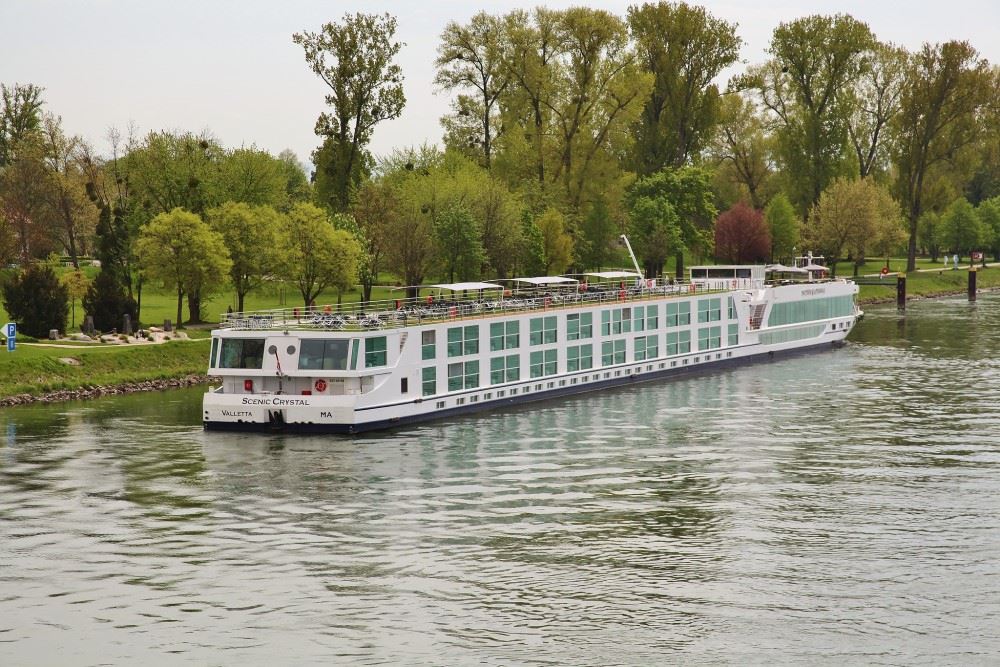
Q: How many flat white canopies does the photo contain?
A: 3